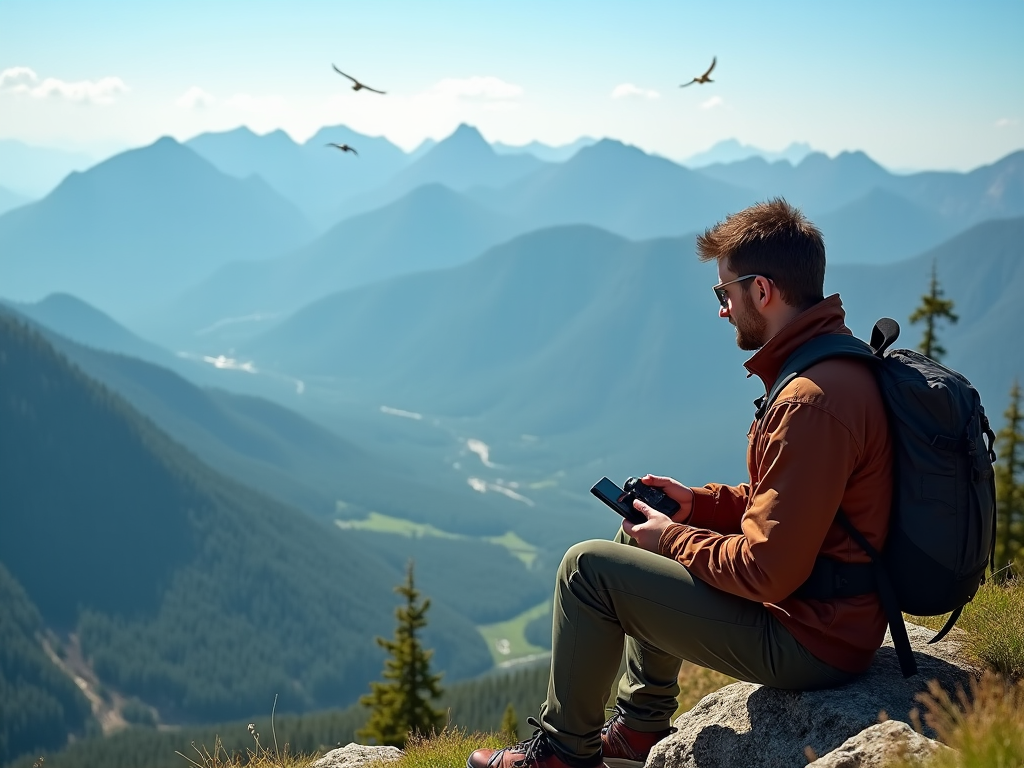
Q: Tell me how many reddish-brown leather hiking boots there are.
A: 2